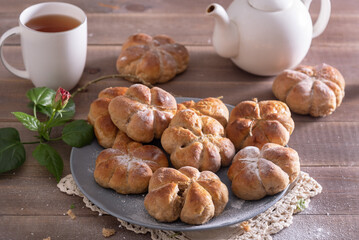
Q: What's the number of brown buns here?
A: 10